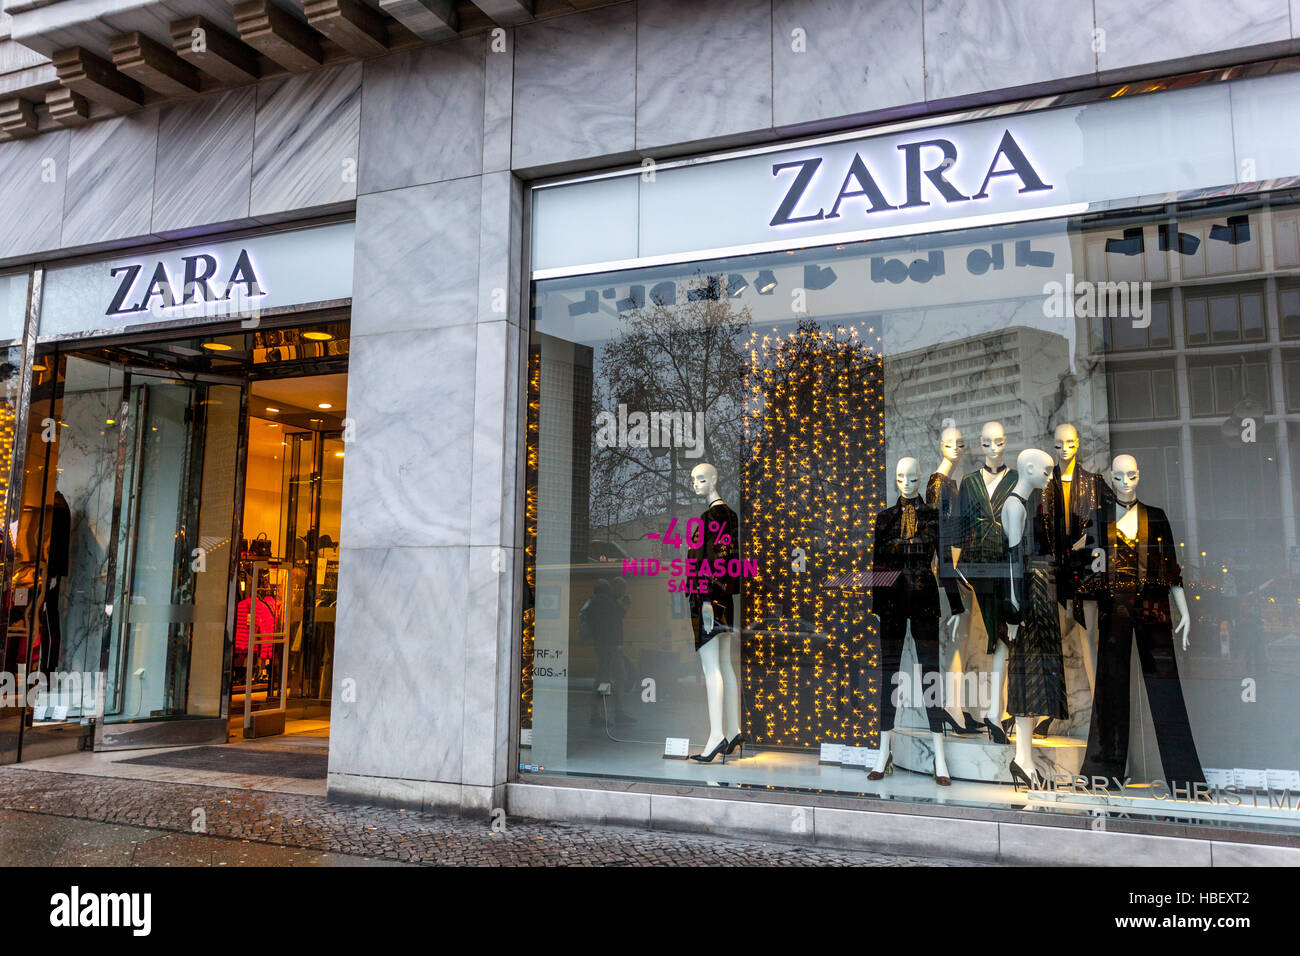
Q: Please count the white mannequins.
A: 7